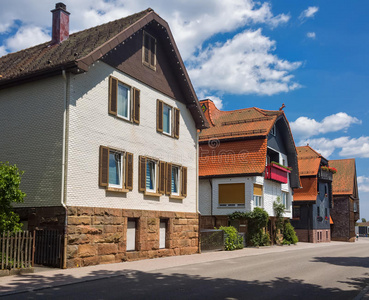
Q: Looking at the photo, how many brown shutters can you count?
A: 10